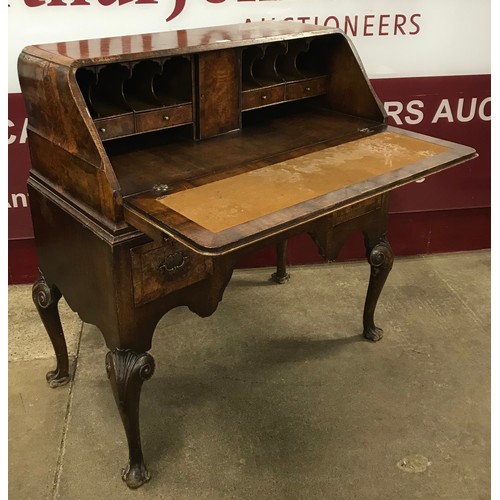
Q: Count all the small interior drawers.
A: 4